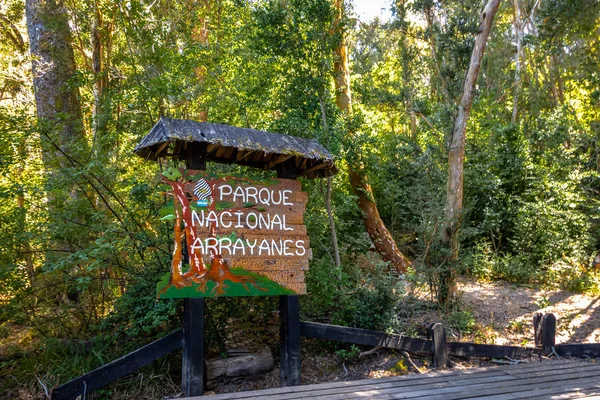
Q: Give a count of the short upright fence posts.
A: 2